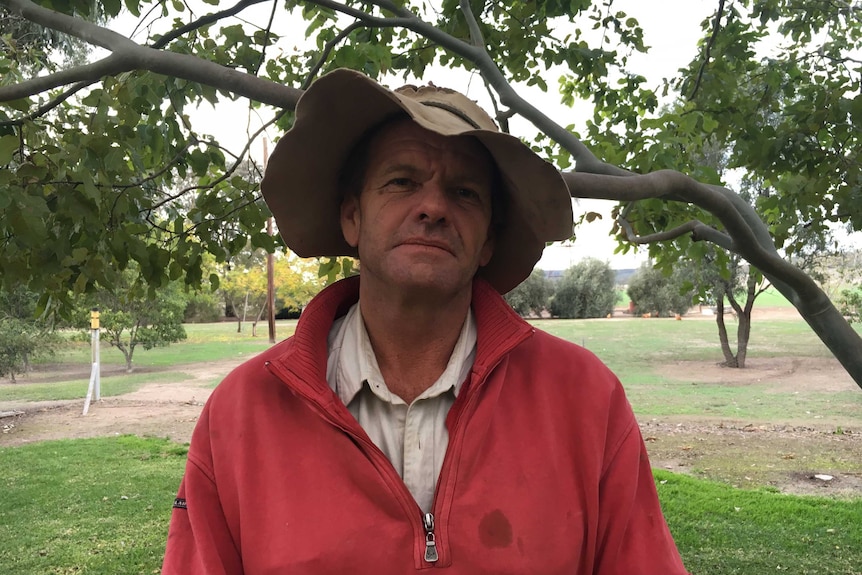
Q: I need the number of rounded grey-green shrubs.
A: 3